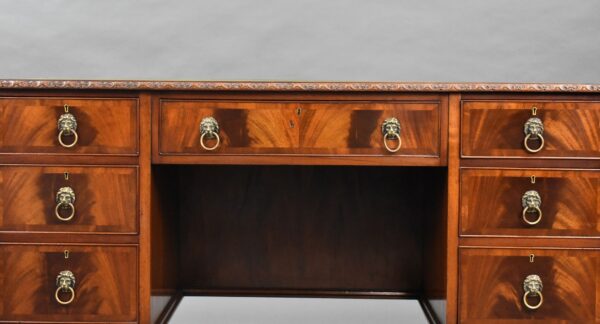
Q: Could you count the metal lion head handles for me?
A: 8